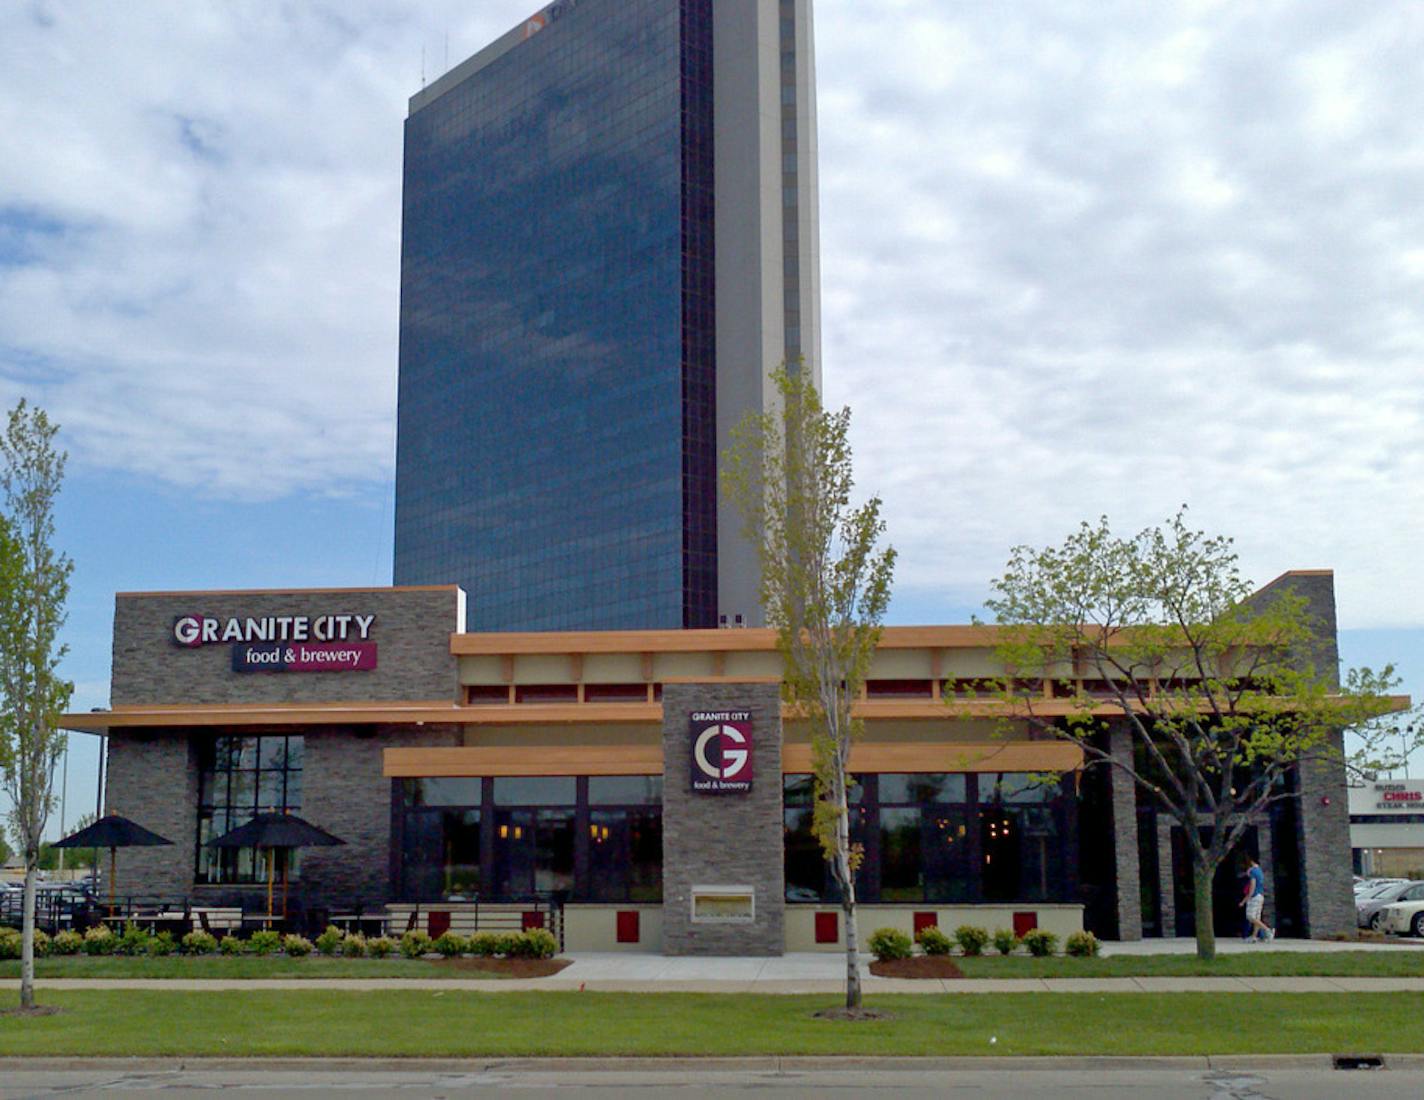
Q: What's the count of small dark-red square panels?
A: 6